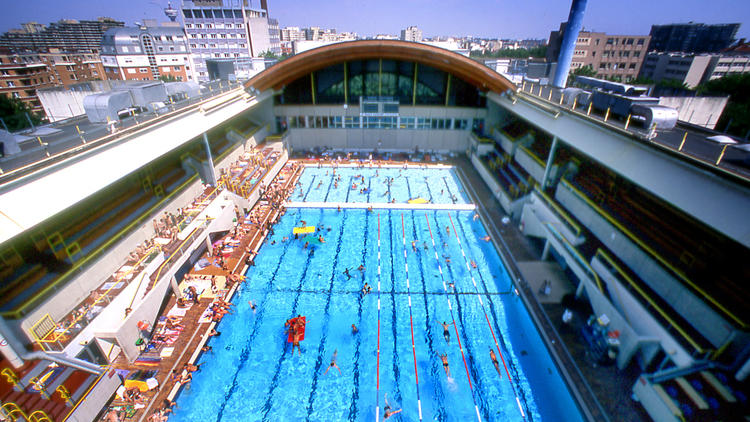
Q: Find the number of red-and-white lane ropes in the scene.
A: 4